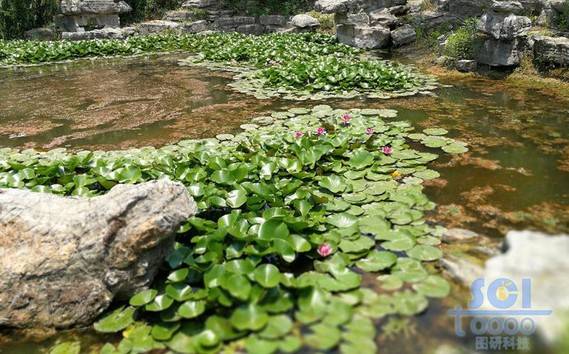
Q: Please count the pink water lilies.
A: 6